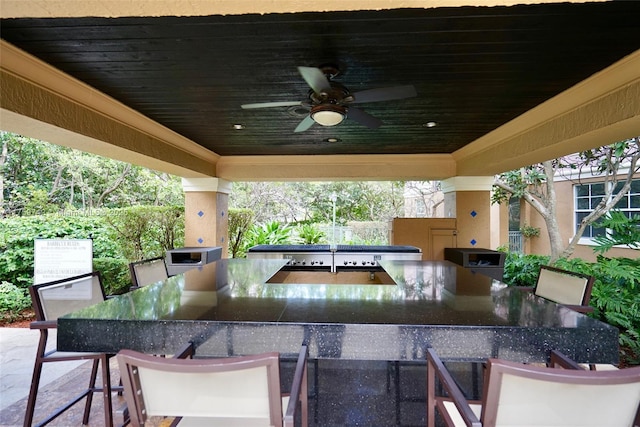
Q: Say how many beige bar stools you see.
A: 5